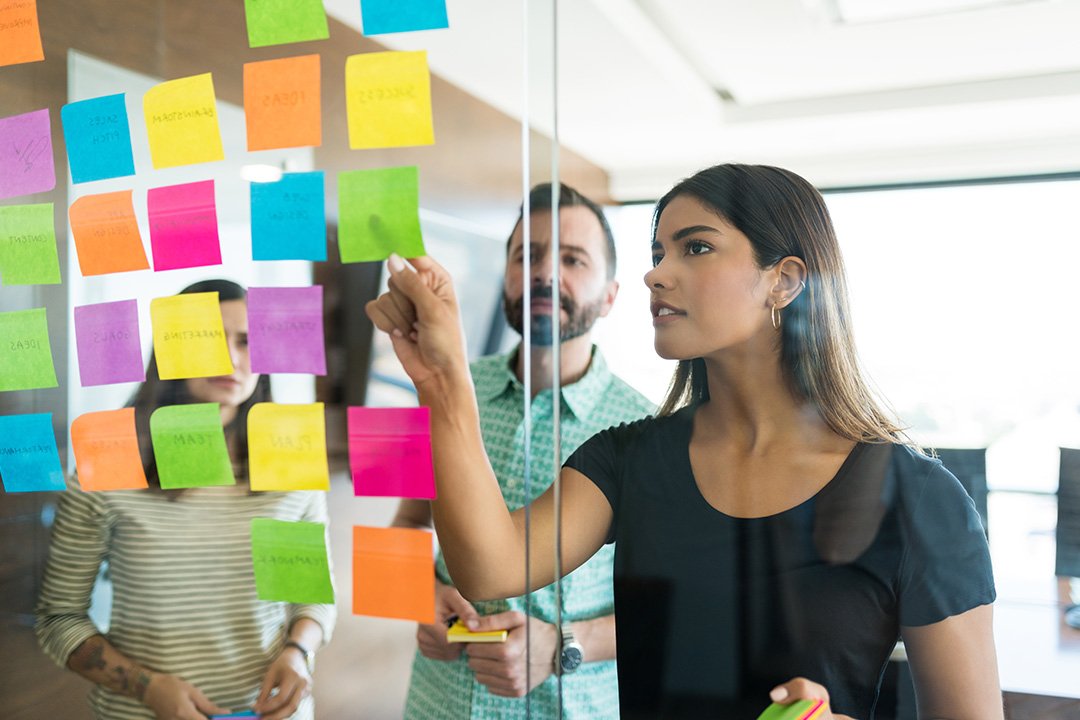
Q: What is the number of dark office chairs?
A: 2